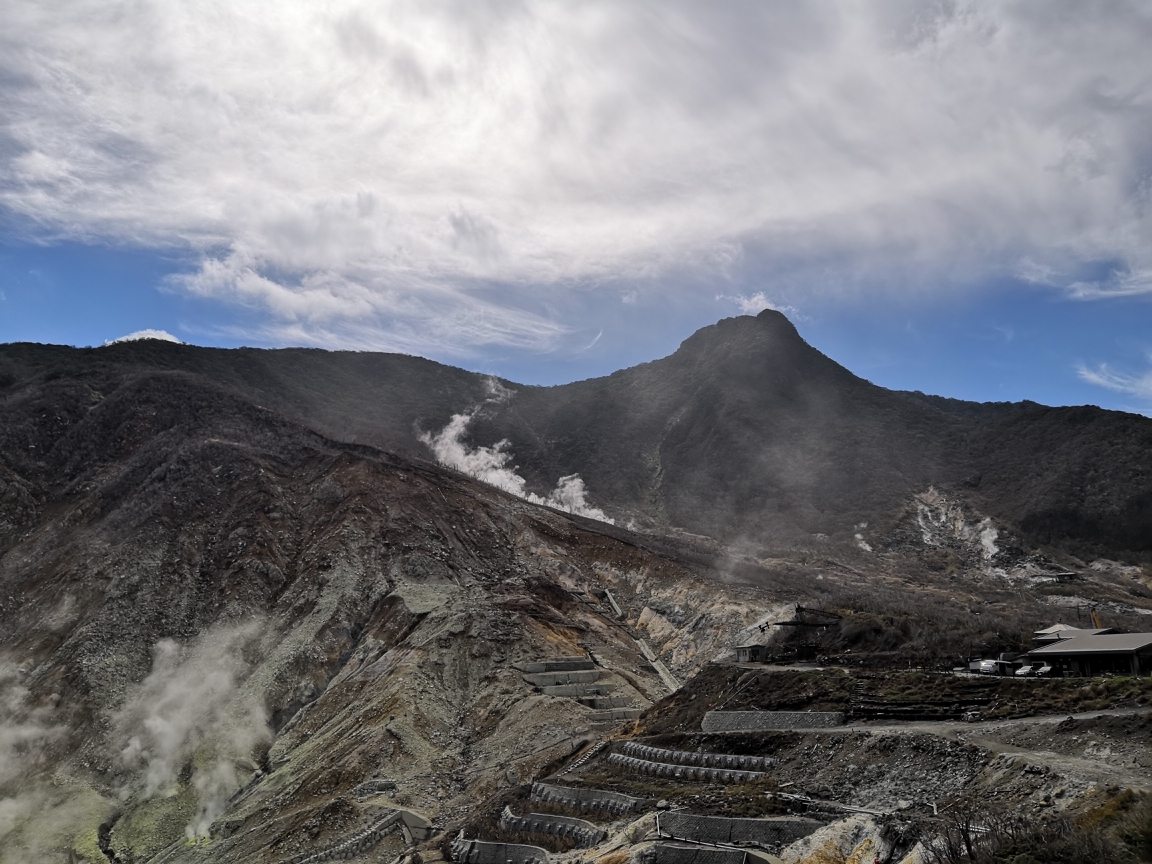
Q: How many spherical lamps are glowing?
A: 0